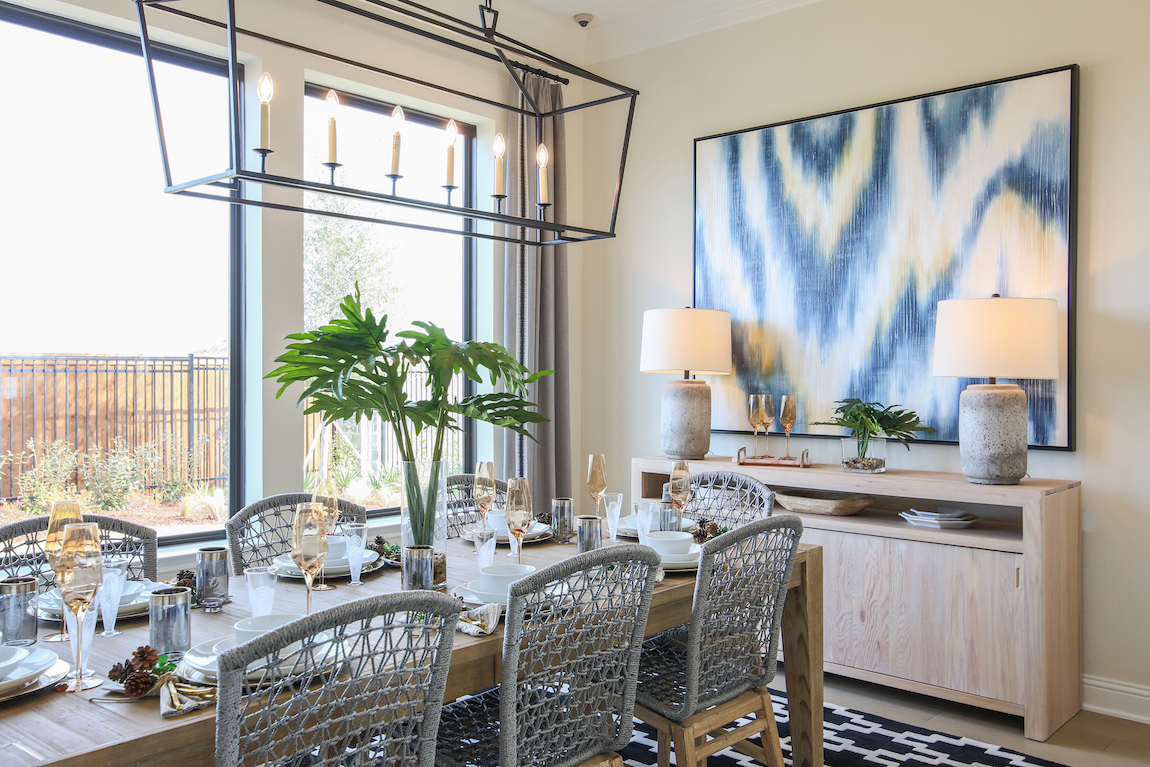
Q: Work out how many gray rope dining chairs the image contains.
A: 7